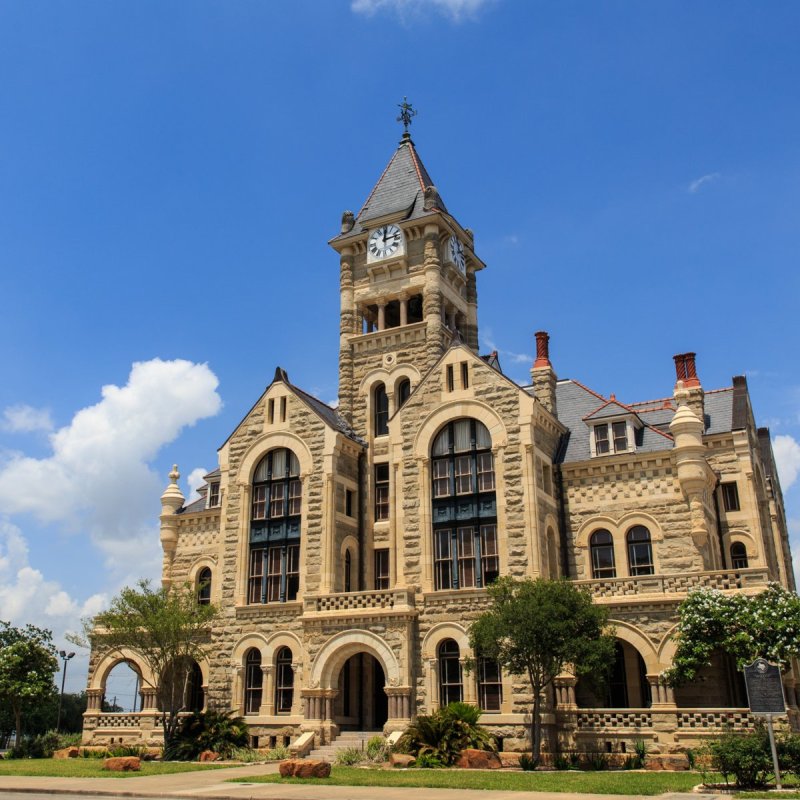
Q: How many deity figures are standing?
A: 0